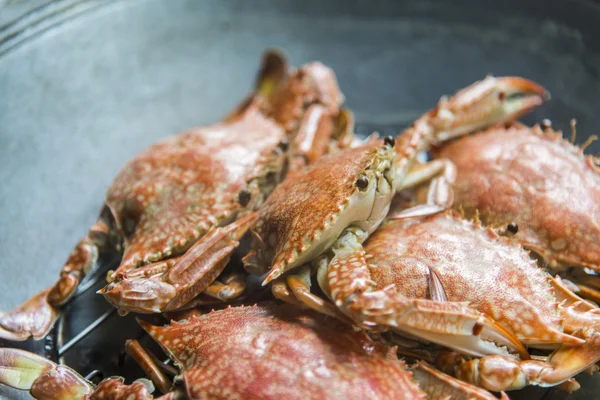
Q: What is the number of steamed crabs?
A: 5